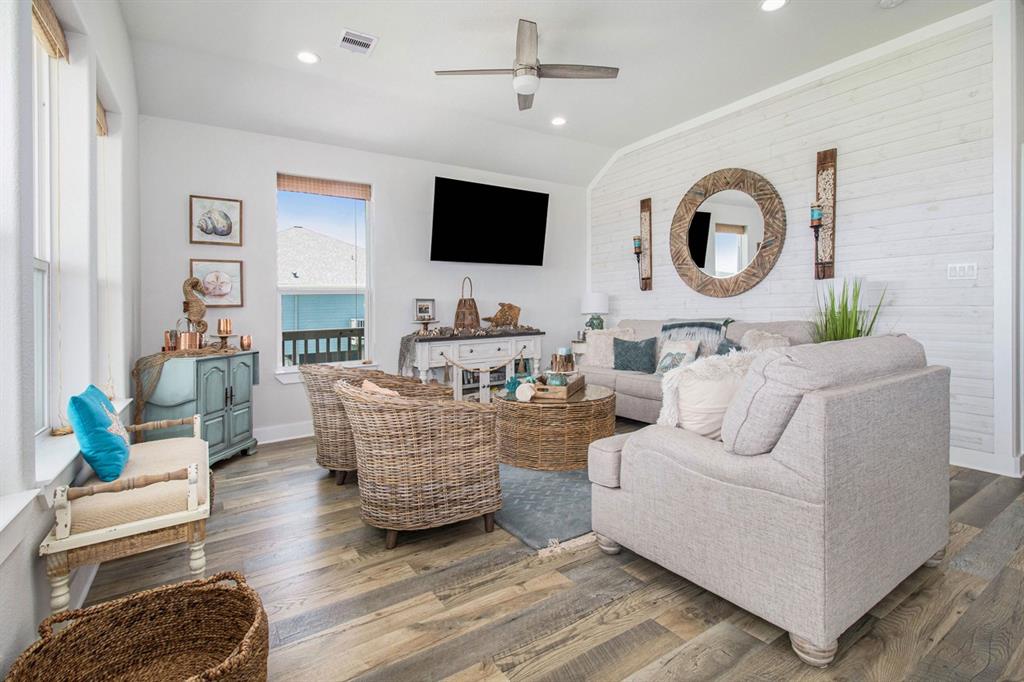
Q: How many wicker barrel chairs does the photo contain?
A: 2